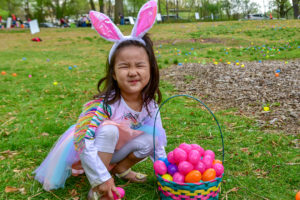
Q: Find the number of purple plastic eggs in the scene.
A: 1